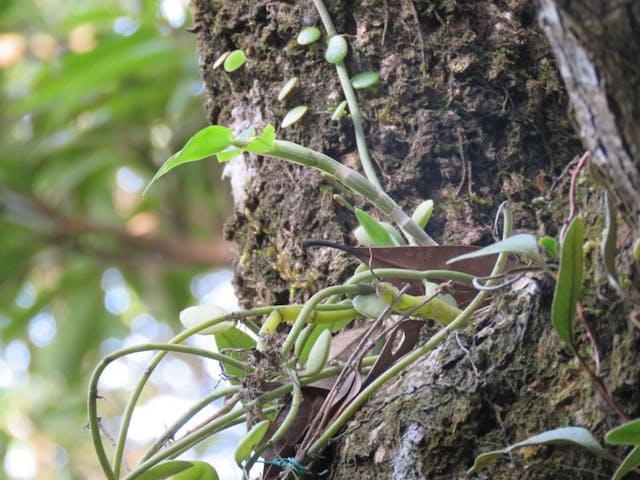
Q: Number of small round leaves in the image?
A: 8